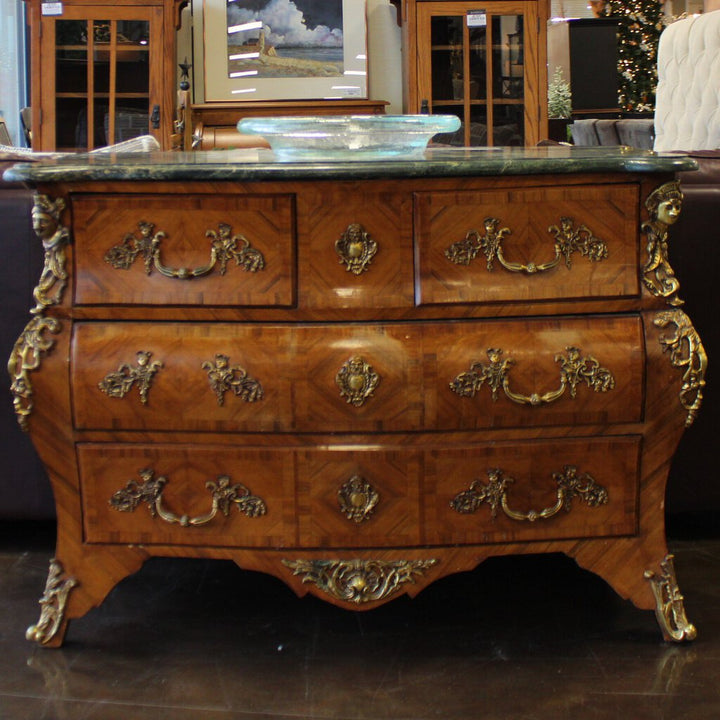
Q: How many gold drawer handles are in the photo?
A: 5